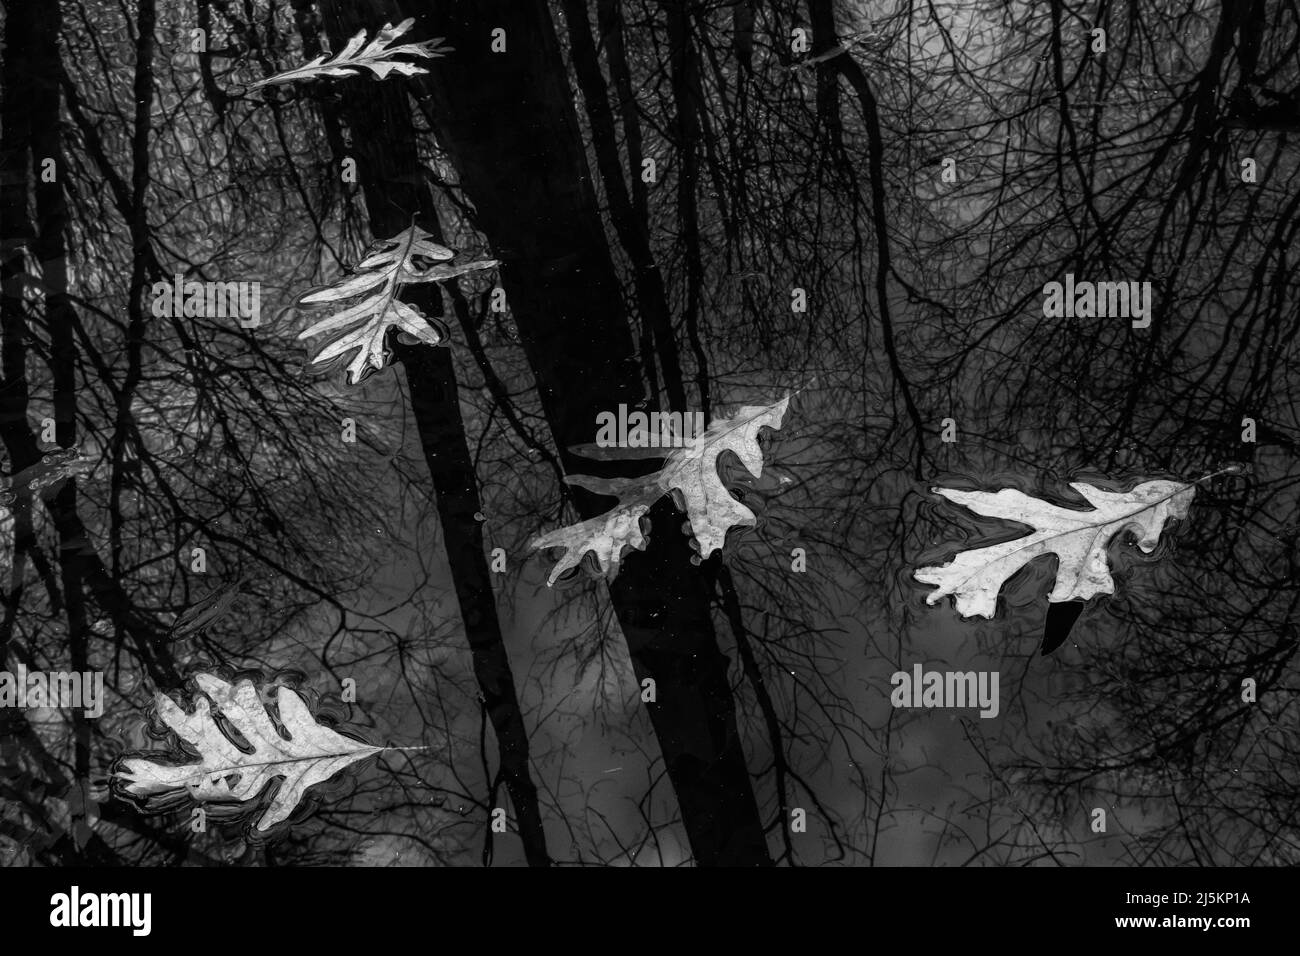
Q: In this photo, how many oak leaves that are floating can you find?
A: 5